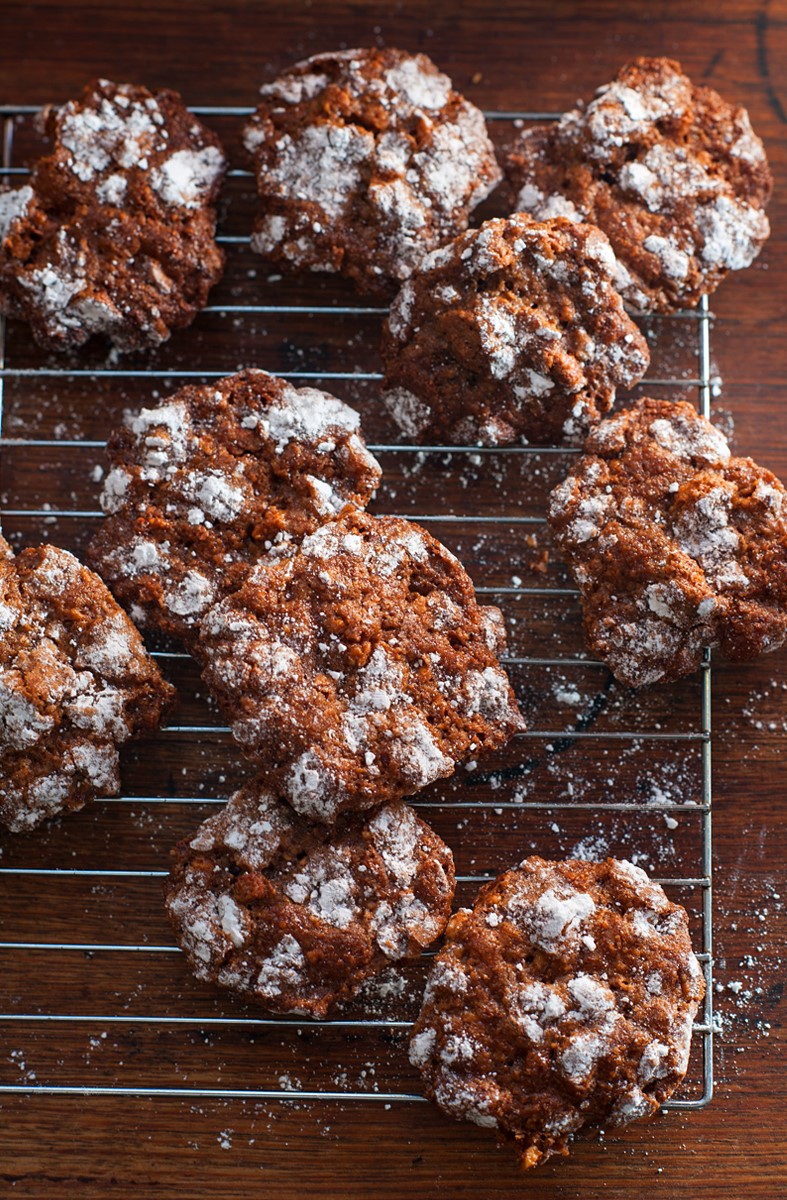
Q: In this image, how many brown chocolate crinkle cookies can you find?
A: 10